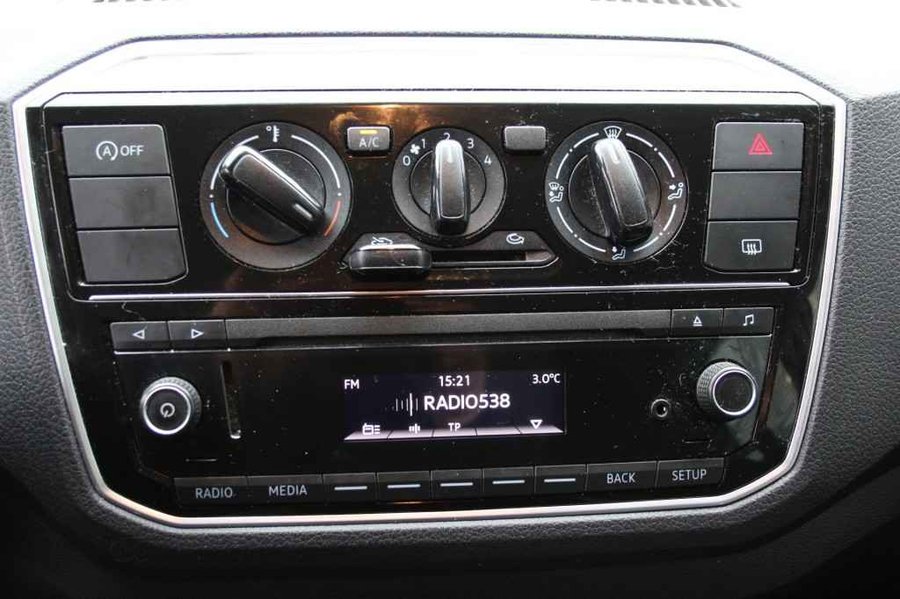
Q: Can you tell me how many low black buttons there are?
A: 9